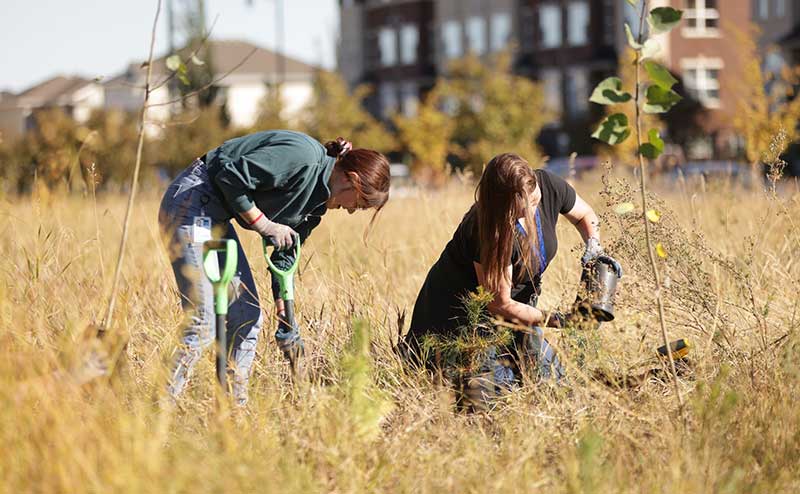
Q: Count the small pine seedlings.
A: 1